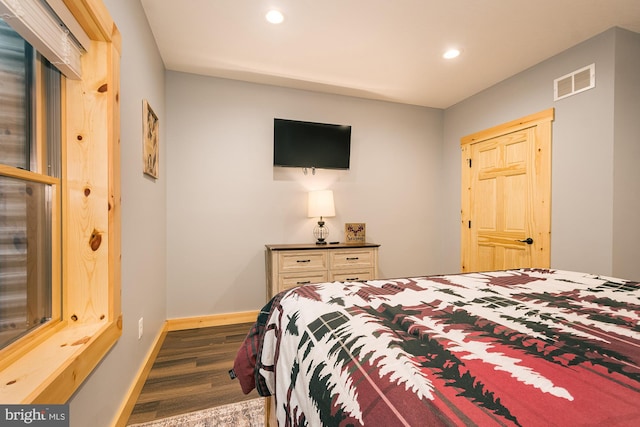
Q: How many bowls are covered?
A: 0